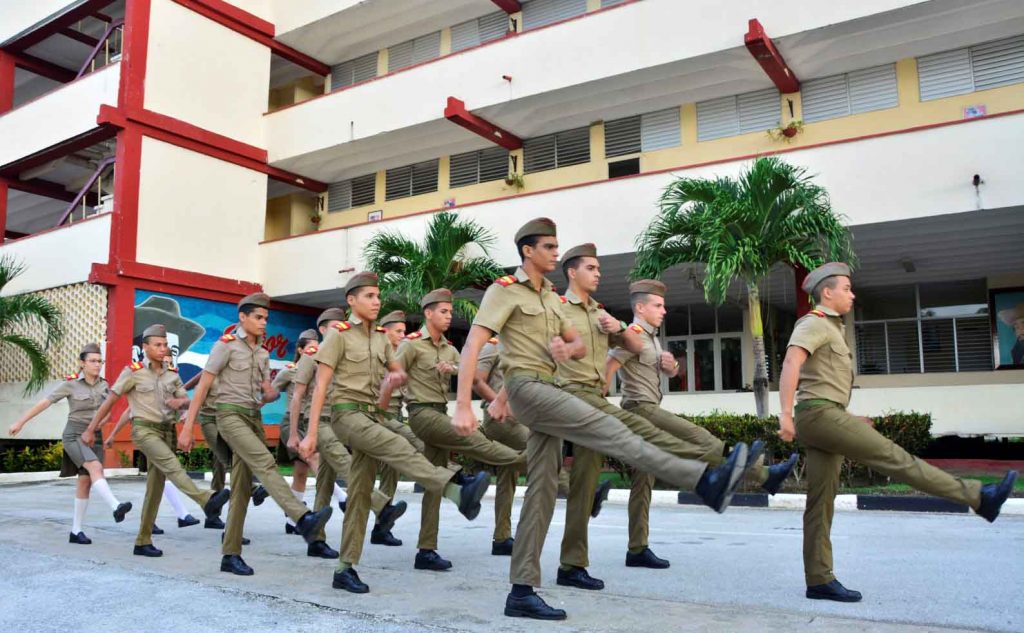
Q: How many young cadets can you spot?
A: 15